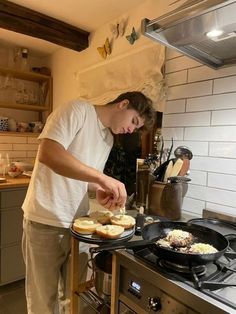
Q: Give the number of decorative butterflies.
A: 3